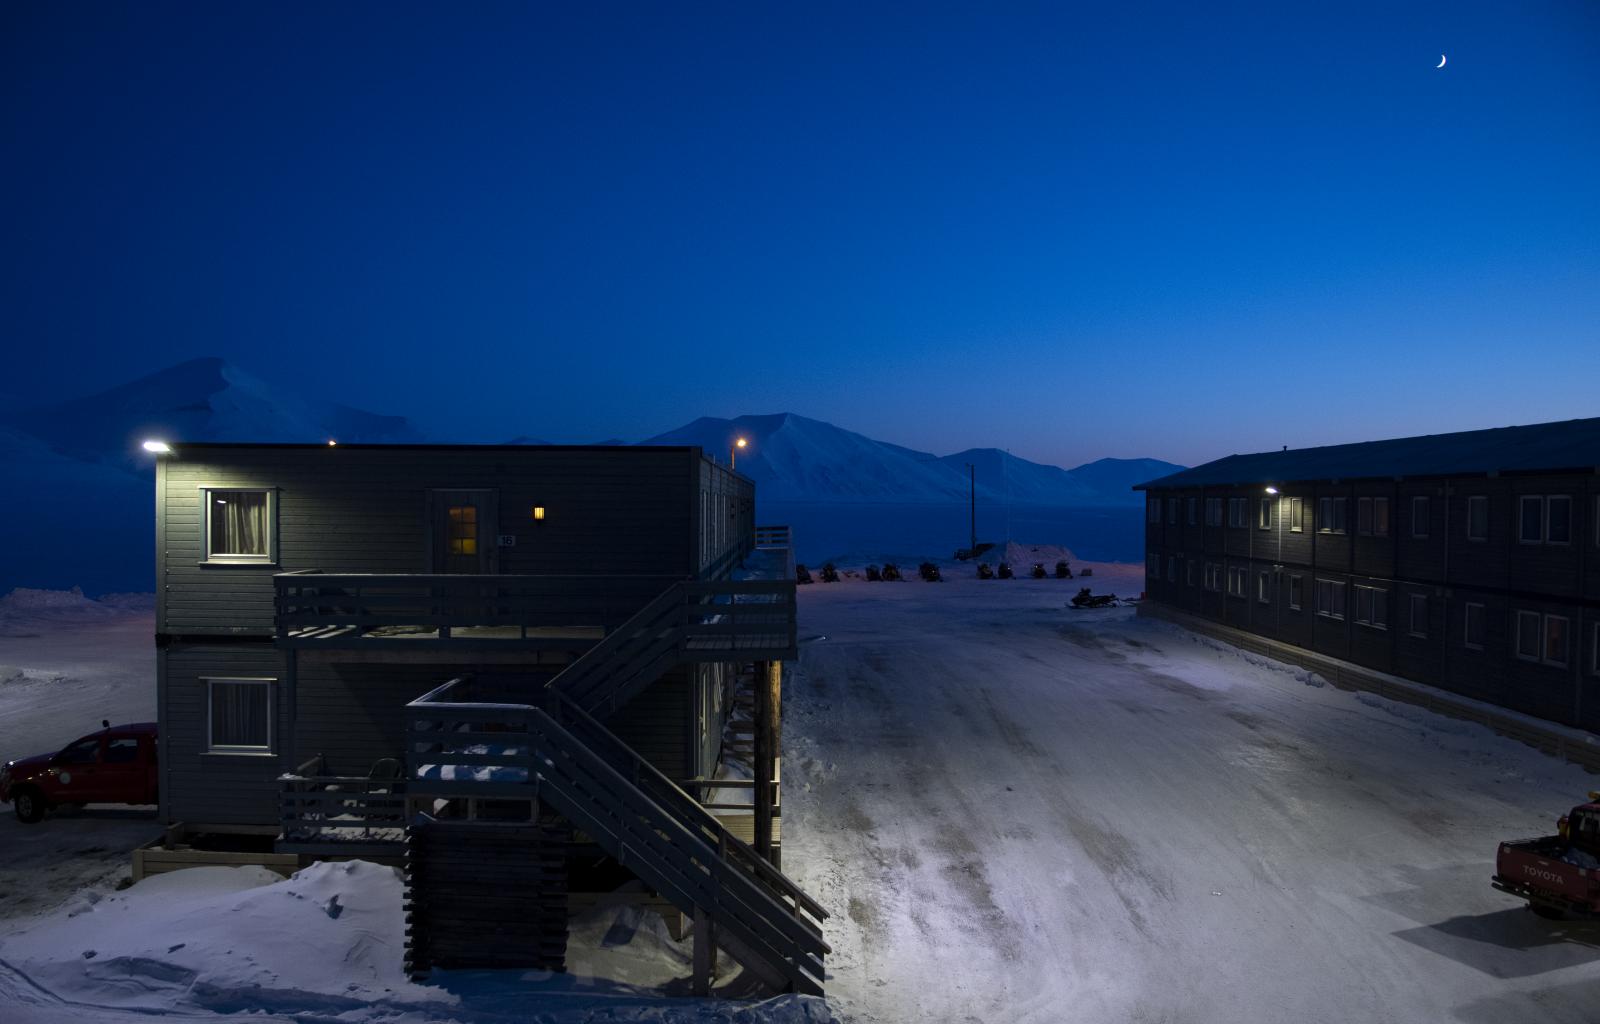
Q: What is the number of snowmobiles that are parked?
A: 10